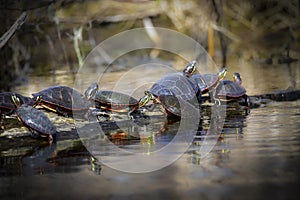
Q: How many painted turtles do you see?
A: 7